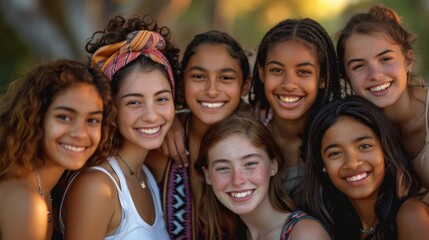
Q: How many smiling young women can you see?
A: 7